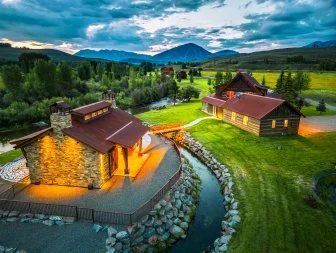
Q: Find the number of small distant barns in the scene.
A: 2